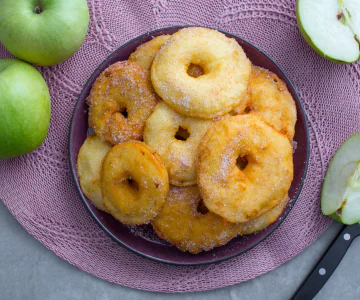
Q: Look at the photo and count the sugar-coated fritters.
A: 10